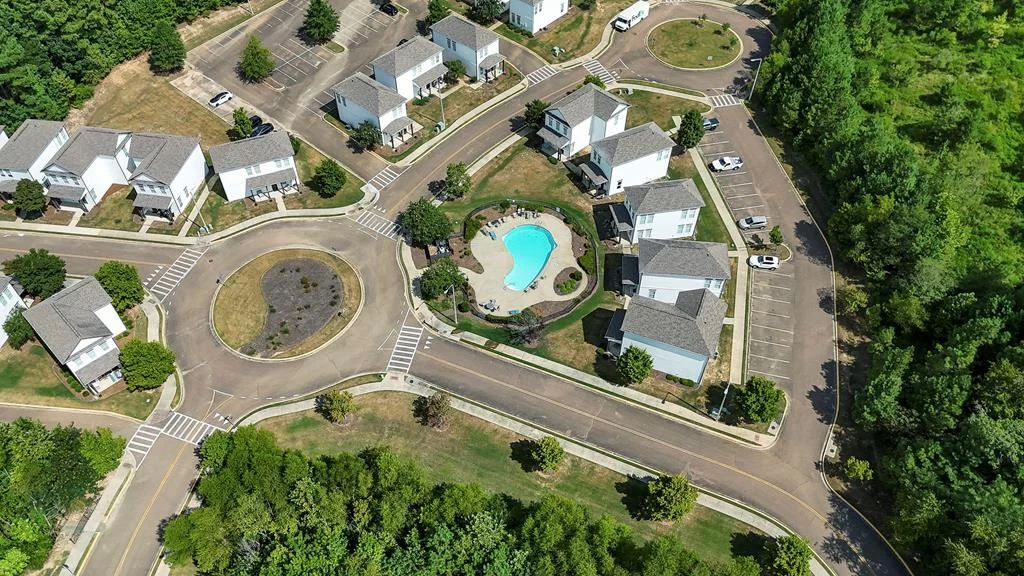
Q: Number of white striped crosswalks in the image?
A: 9